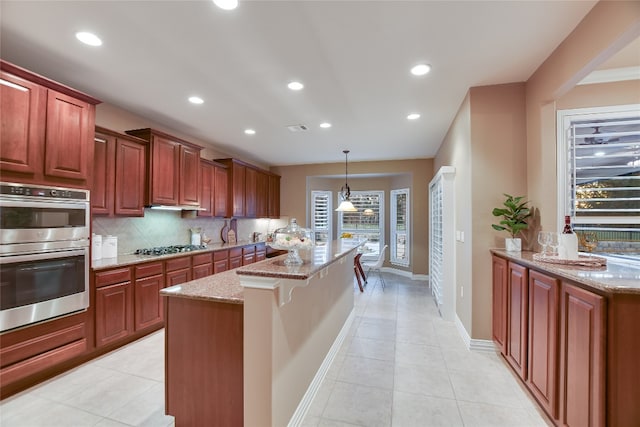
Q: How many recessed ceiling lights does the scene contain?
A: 8